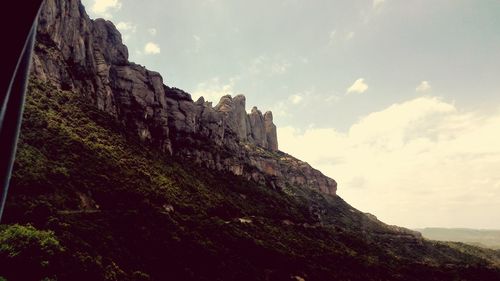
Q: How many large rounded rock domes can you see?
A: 4